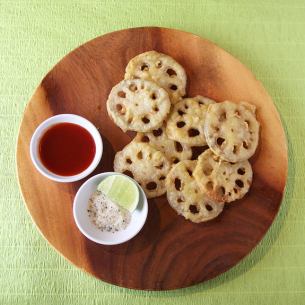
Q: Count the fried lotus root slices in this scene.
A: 8